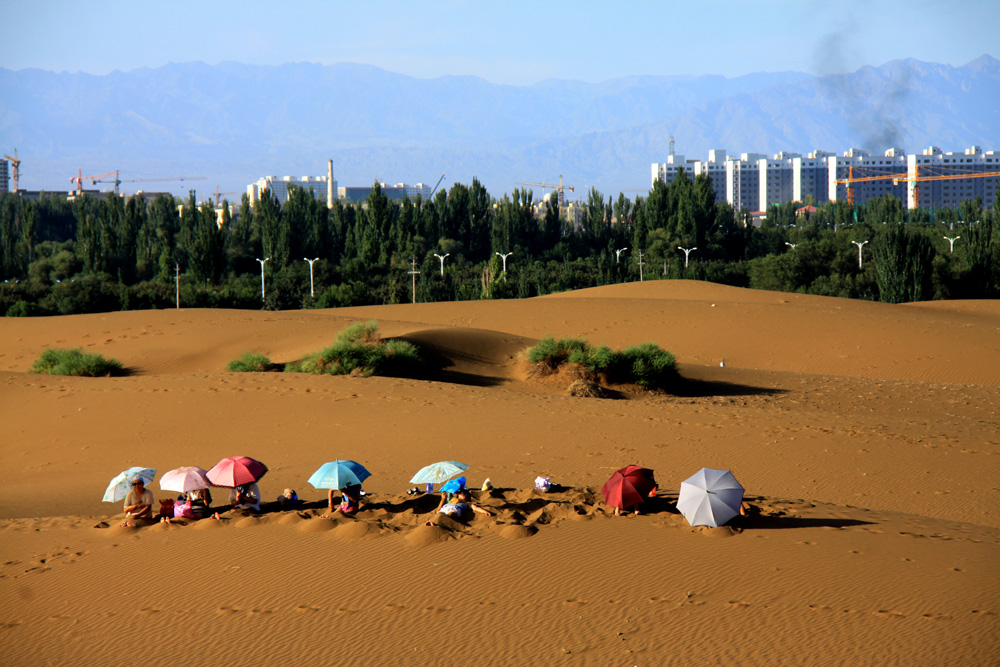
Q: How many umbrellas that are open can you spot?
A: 7